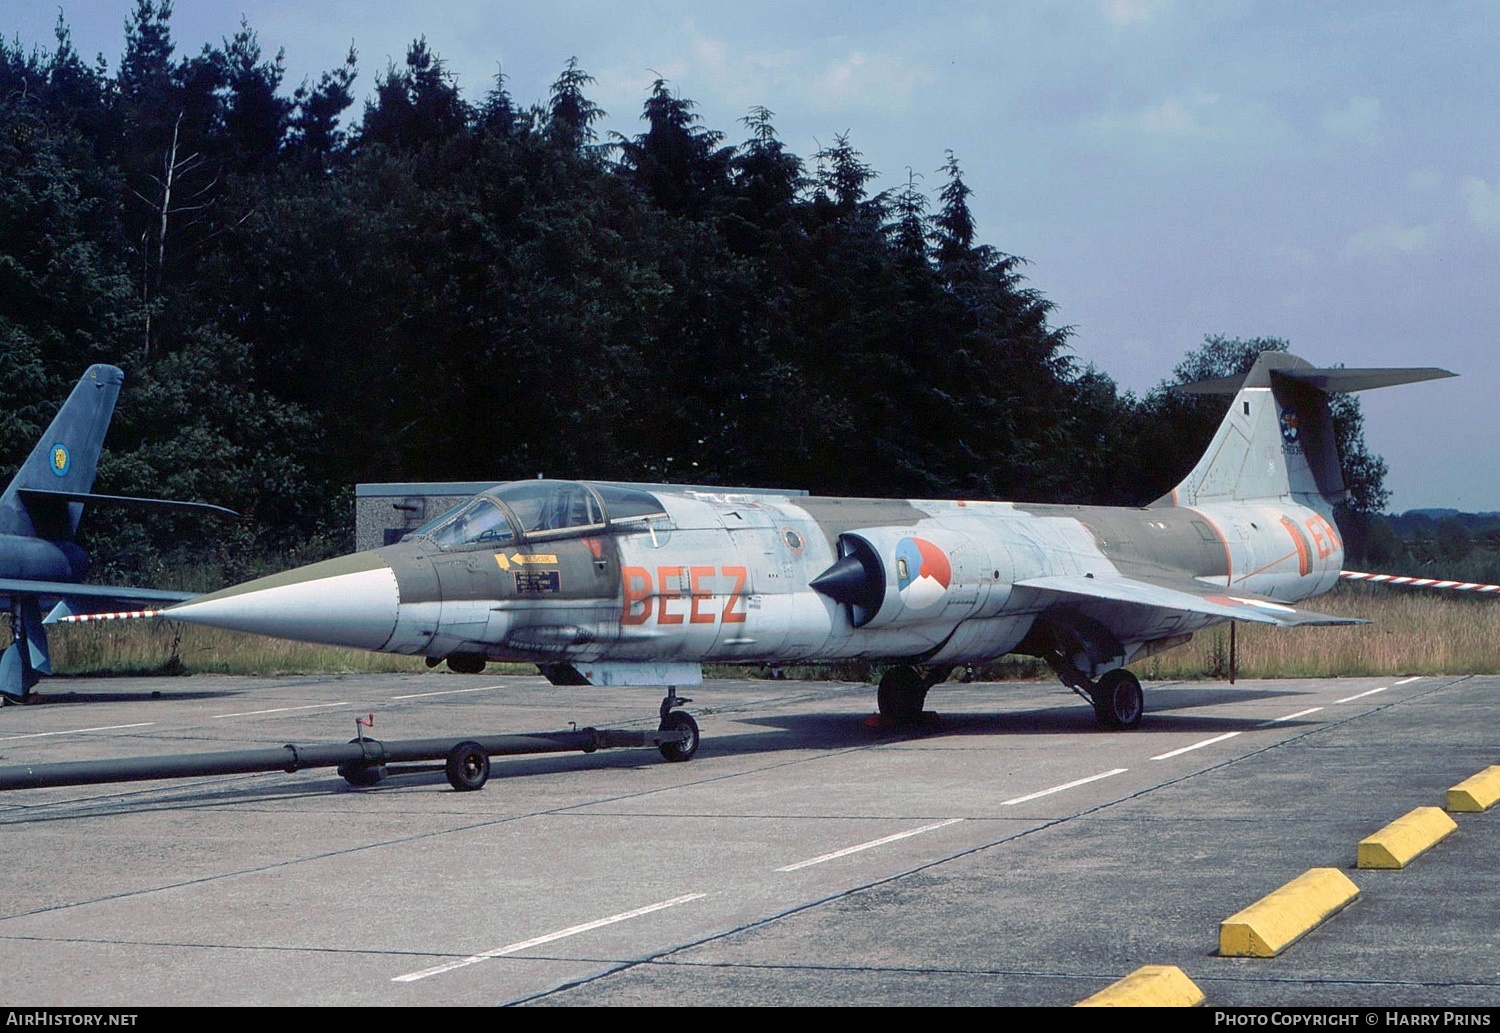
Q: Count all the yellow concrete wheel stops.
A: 4